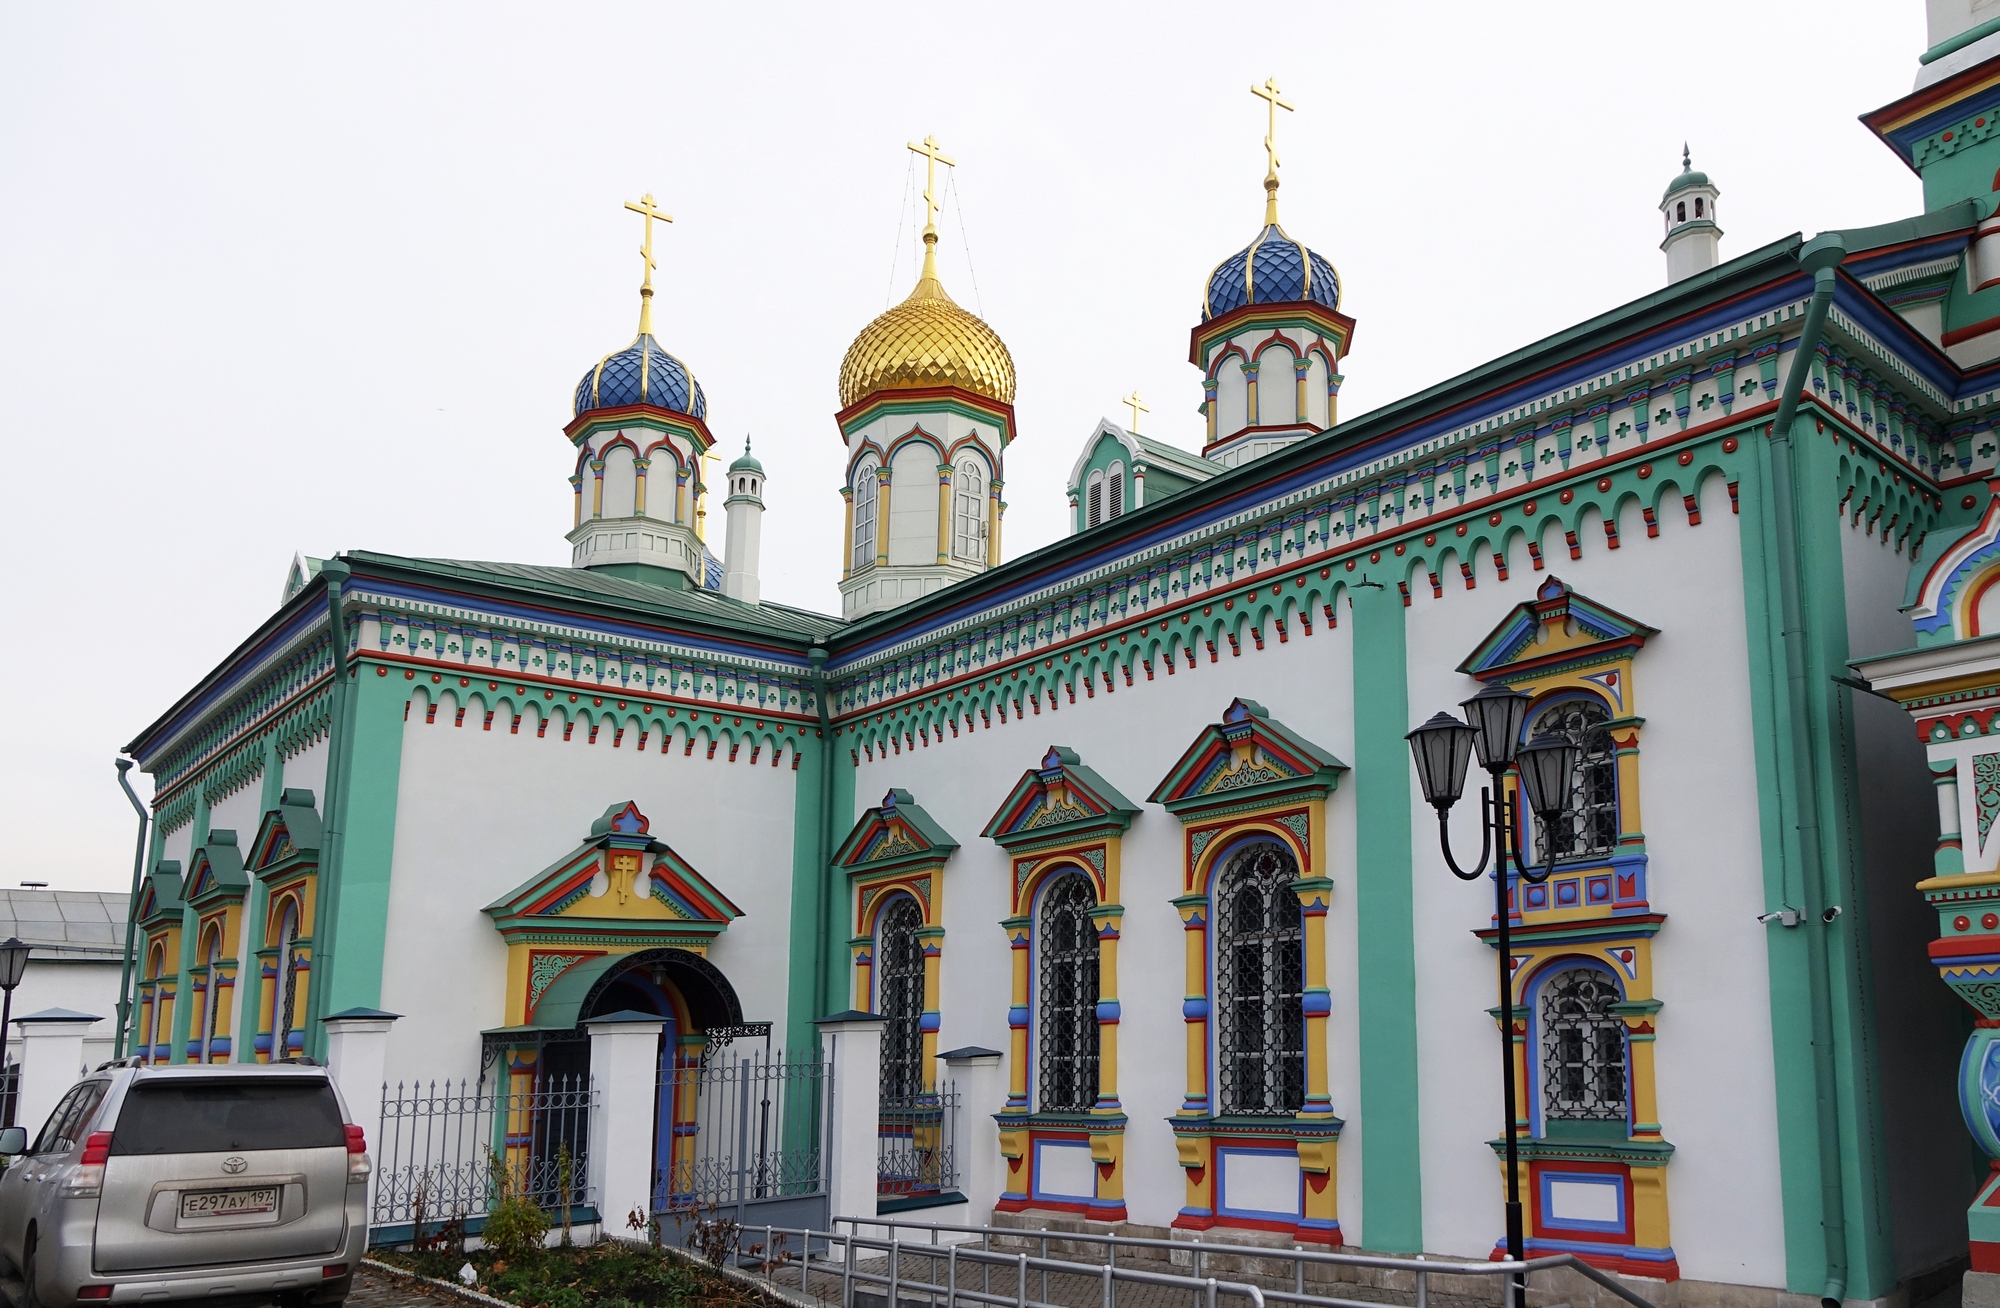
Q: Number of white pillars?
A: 5